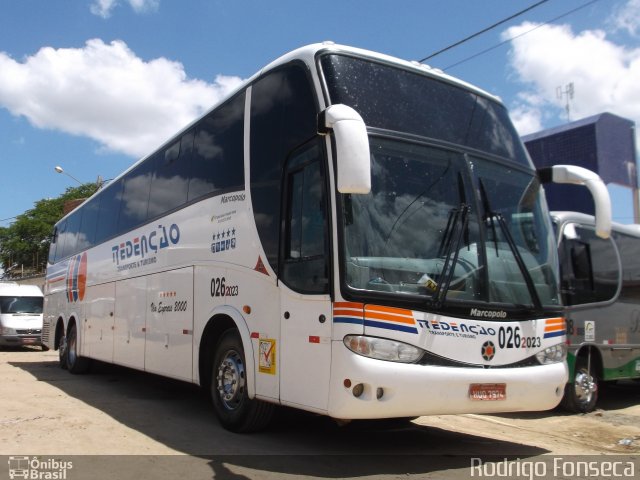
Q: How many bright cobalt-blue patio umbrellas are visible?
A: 0